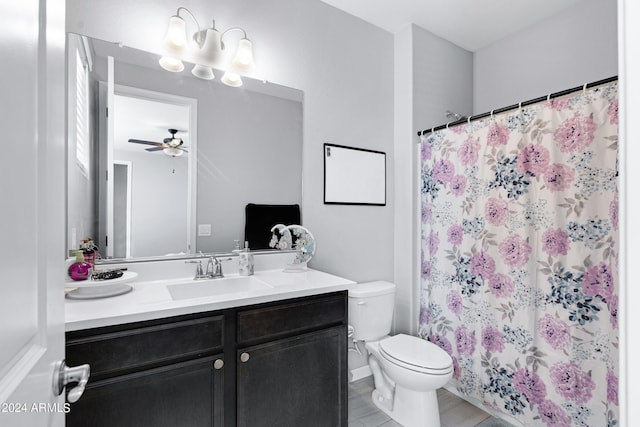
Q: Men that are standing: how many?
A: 0